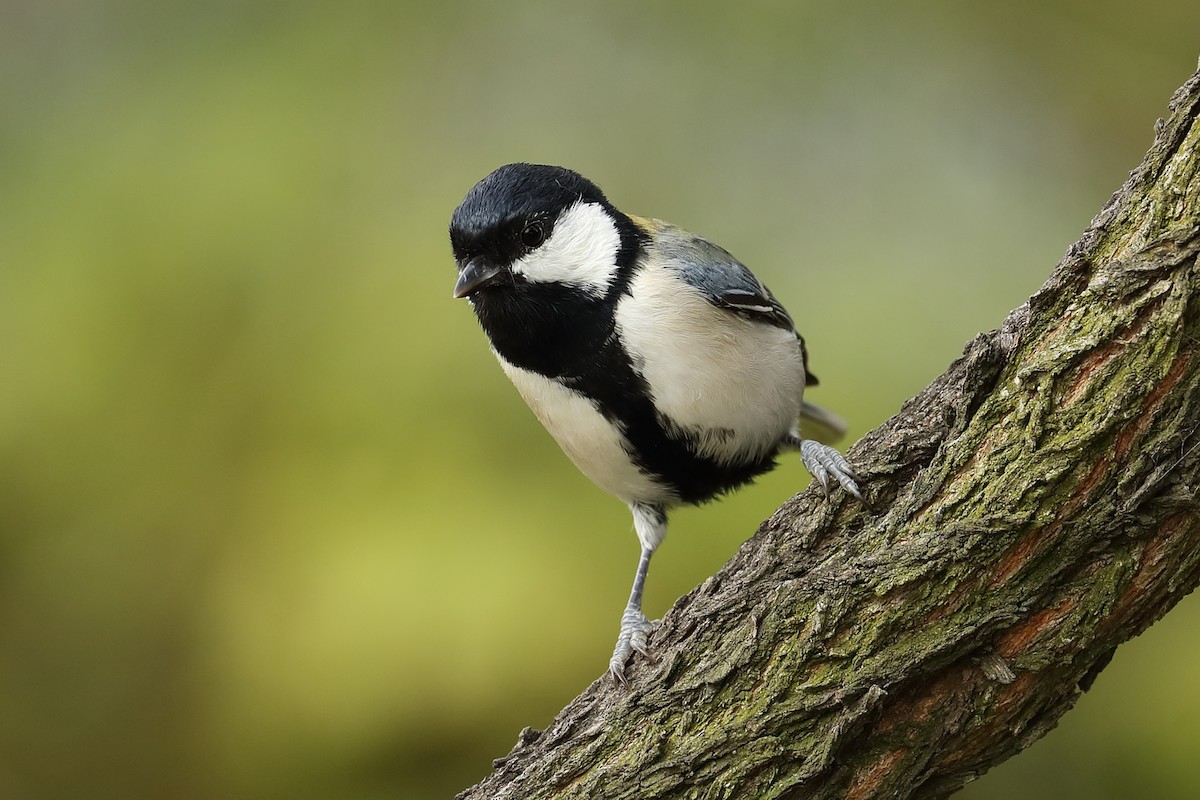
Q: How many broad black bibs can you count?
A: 1